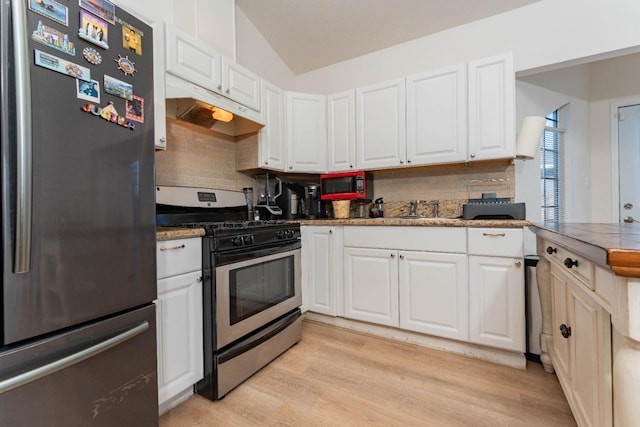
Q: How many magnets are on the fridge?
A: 12